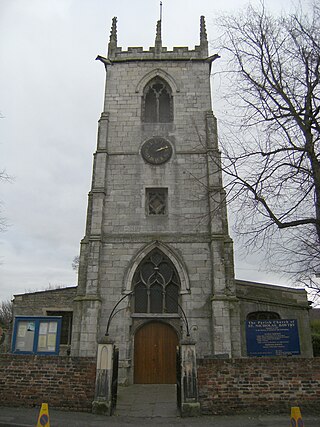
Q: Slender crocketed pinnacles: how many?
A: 3